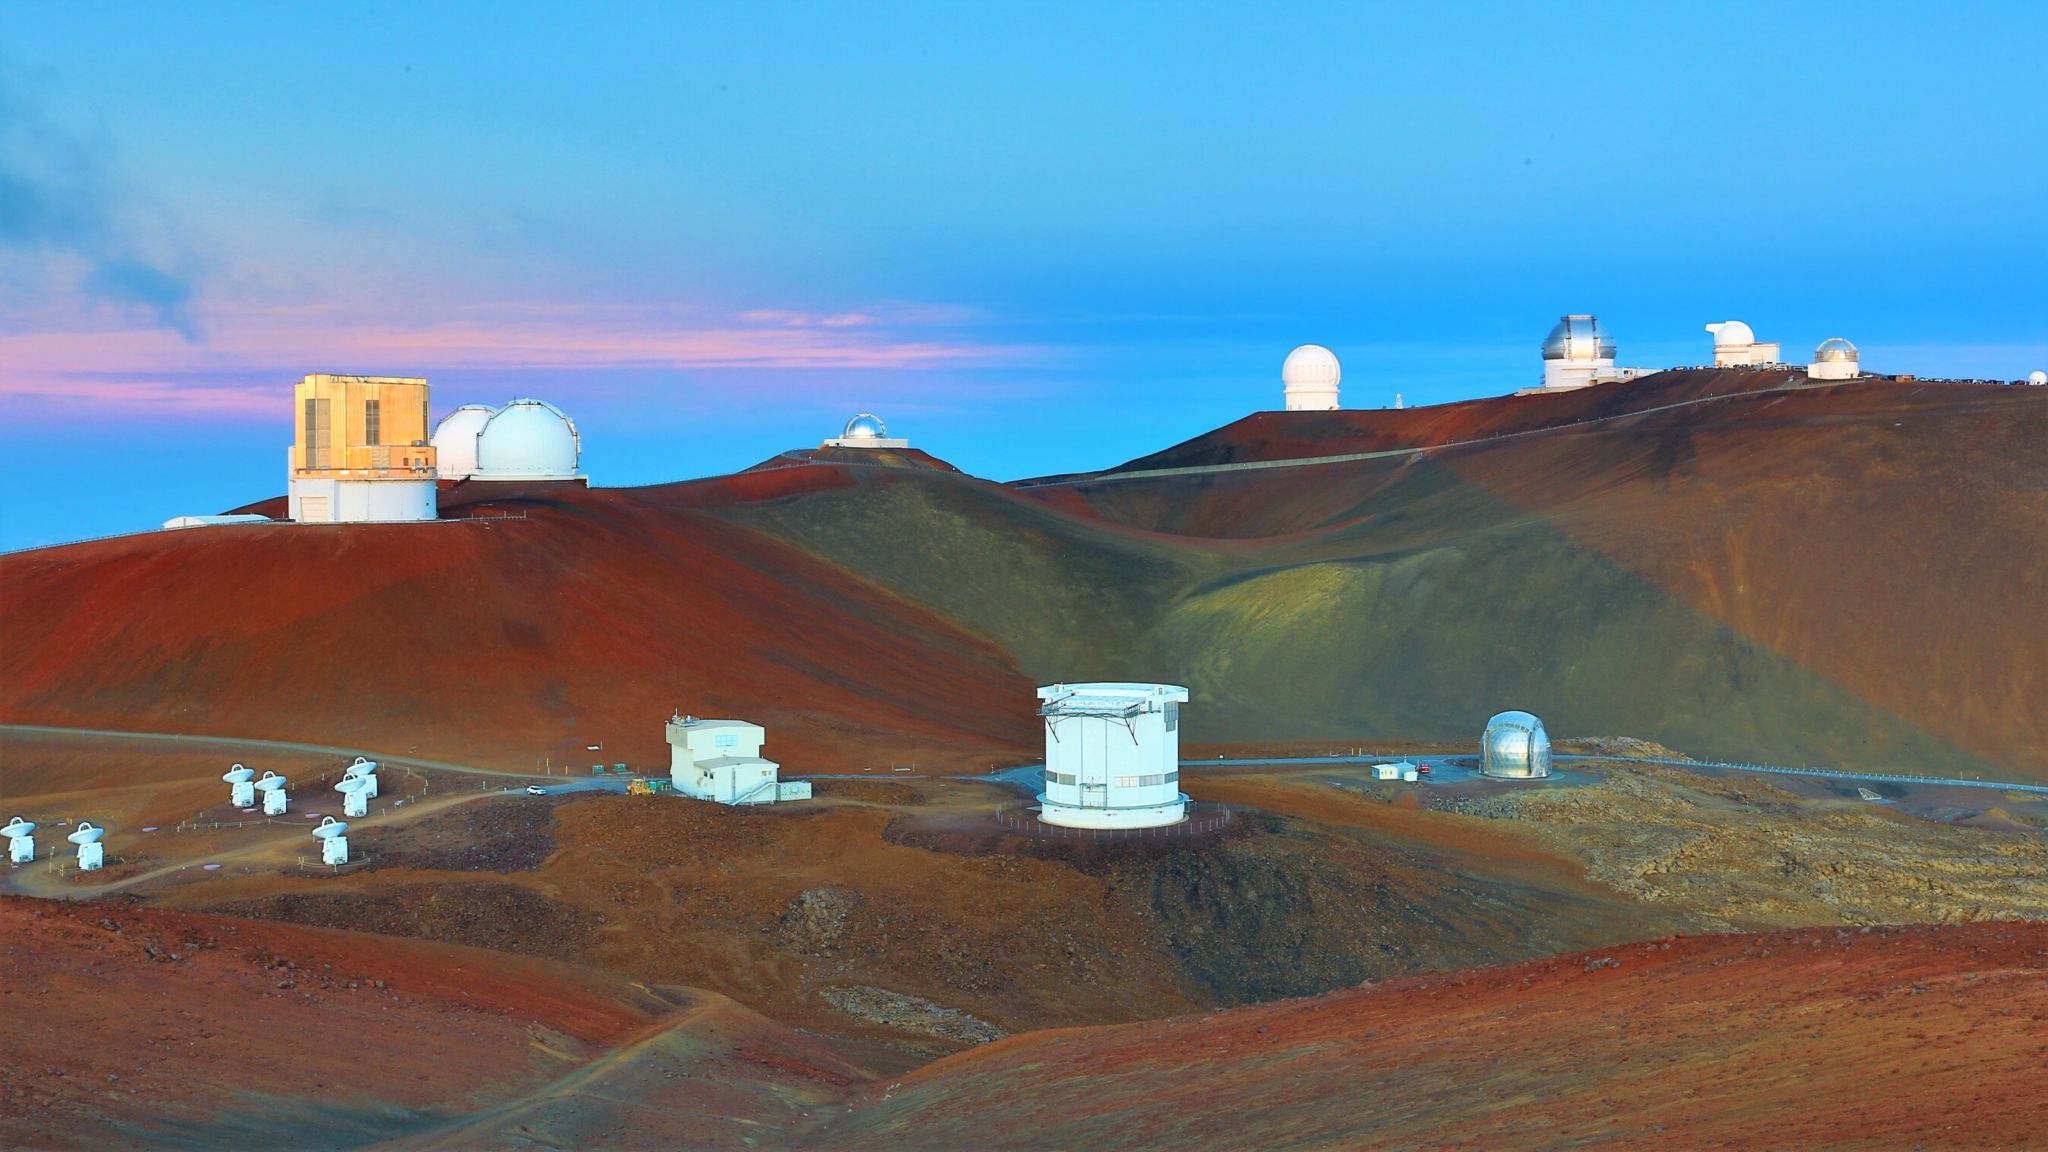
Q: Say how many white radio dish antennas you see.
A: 7